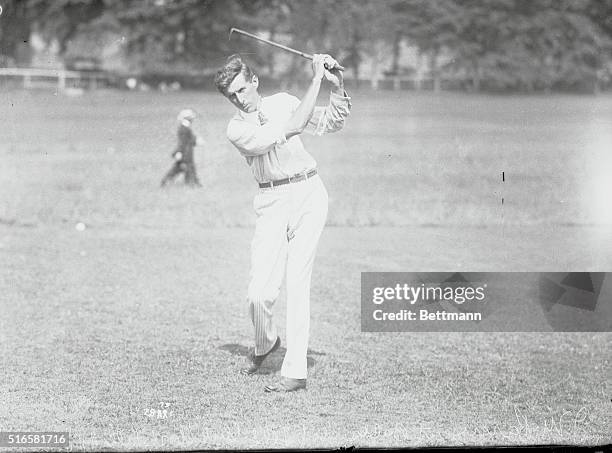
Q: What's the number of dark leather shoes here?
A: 2